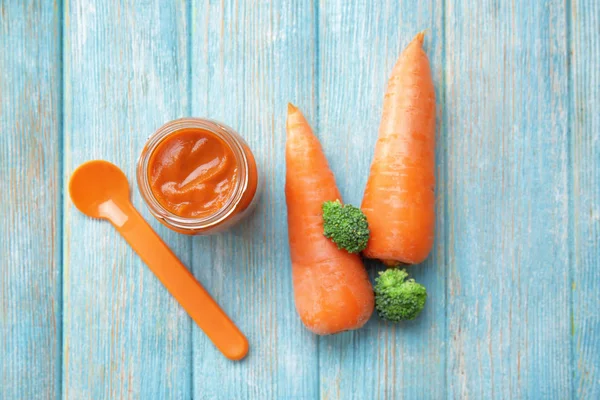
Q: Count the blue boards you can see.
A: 6